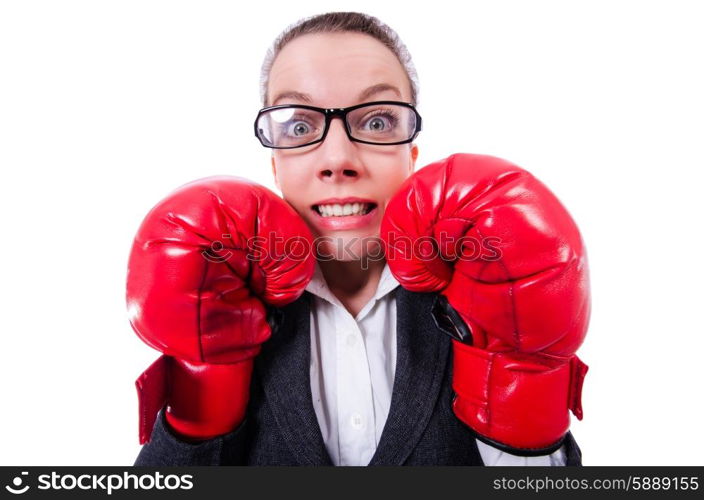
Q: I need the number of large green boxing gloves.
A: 0